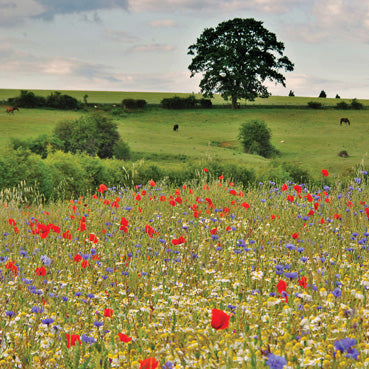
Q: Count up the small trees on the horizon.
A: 3